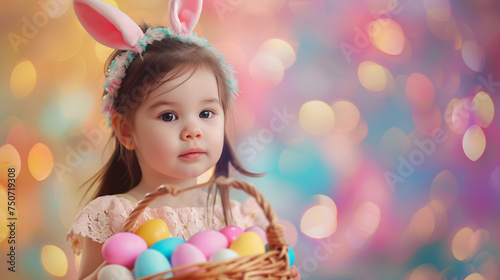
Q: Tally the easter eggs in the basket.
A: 12